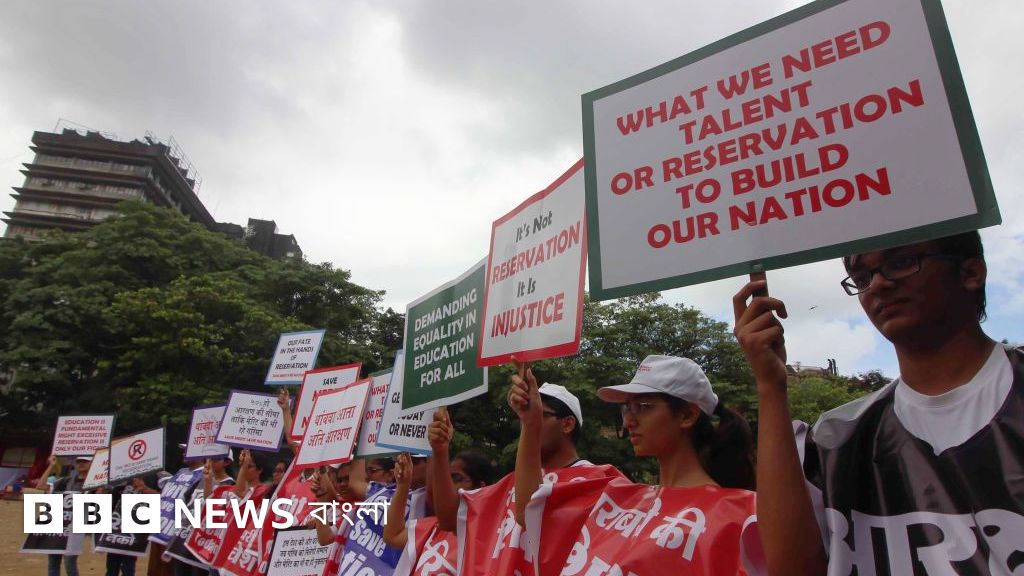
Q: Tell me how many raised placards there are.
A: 13